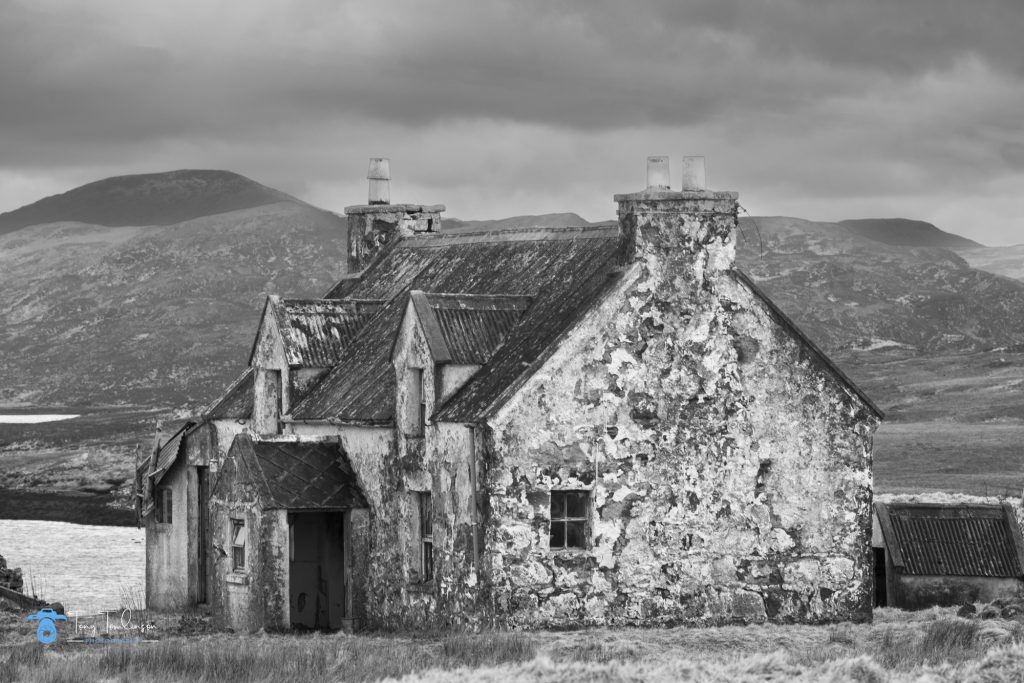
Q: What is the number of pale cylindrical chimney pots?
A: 3